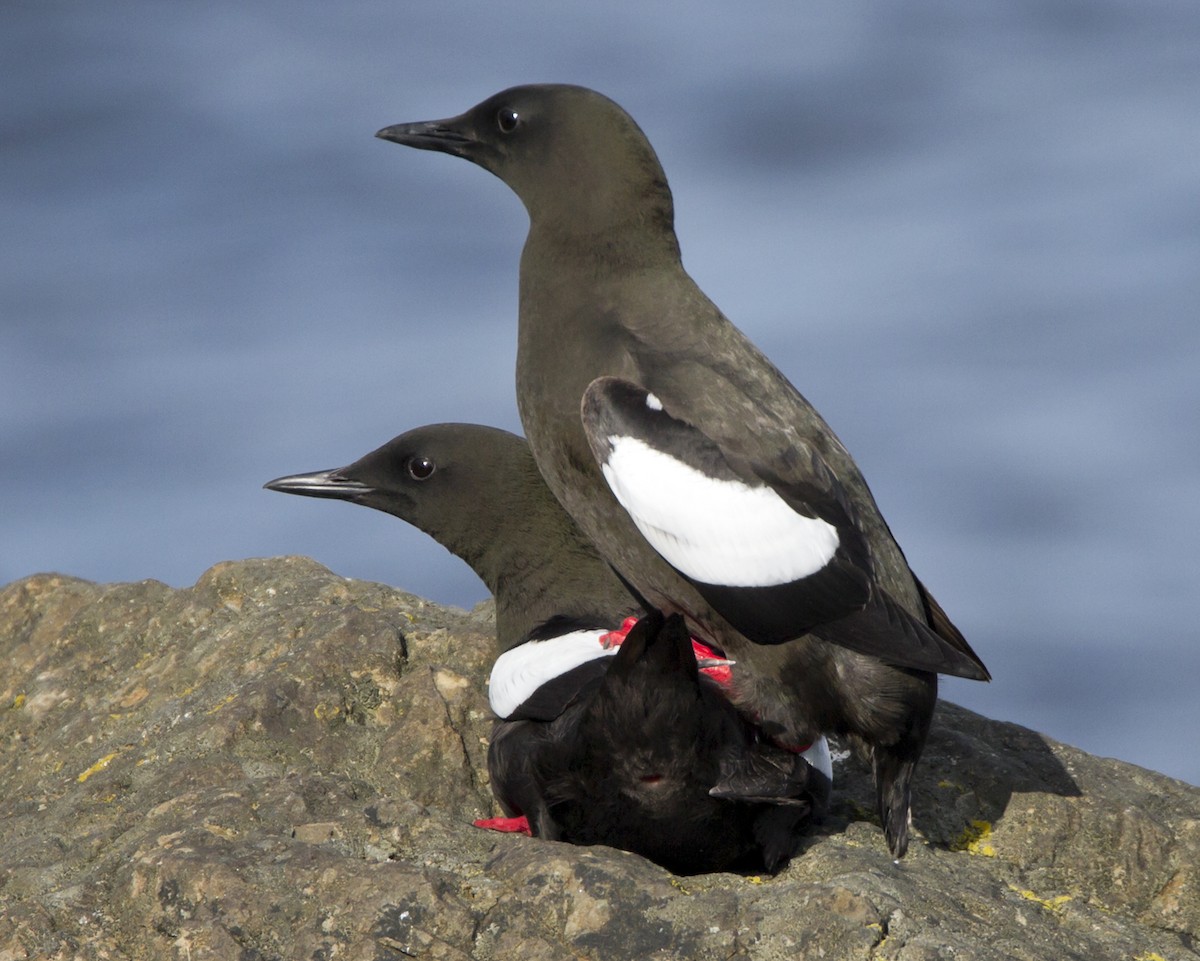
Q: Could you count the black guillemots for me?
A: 2